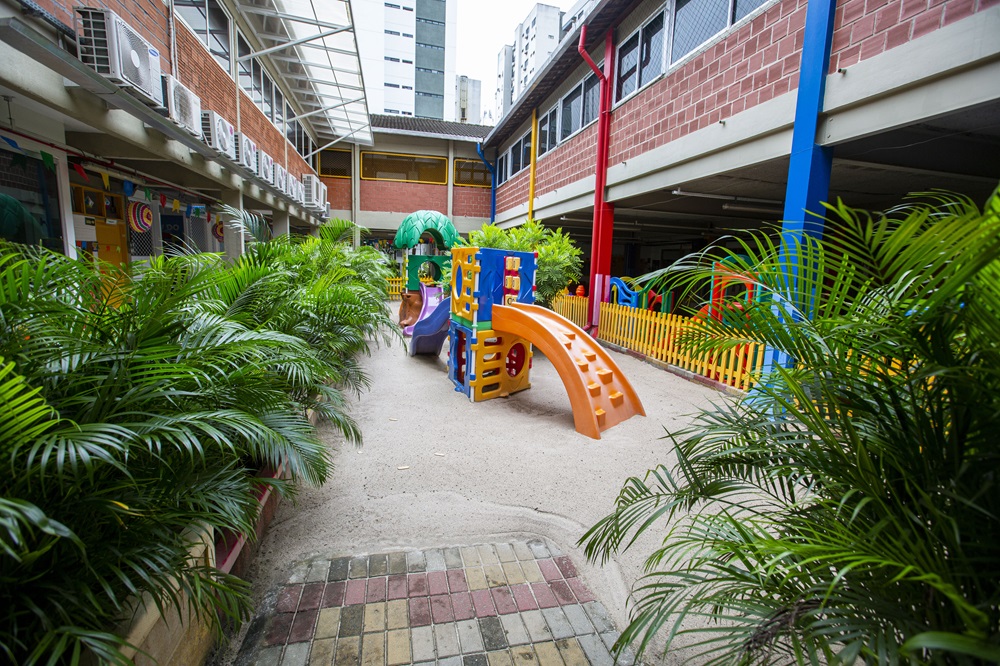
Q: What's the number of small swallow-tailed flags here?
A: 12